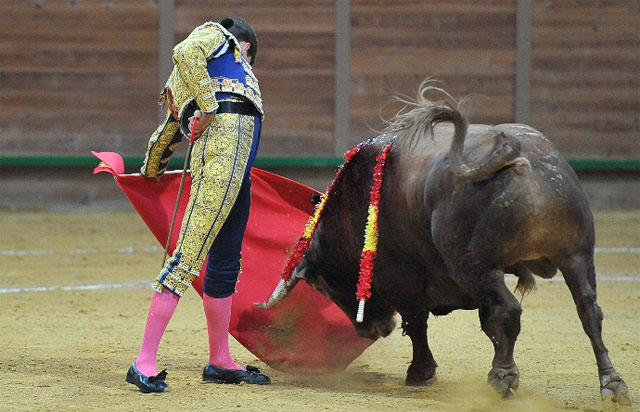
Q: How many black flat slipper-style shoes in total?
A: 2